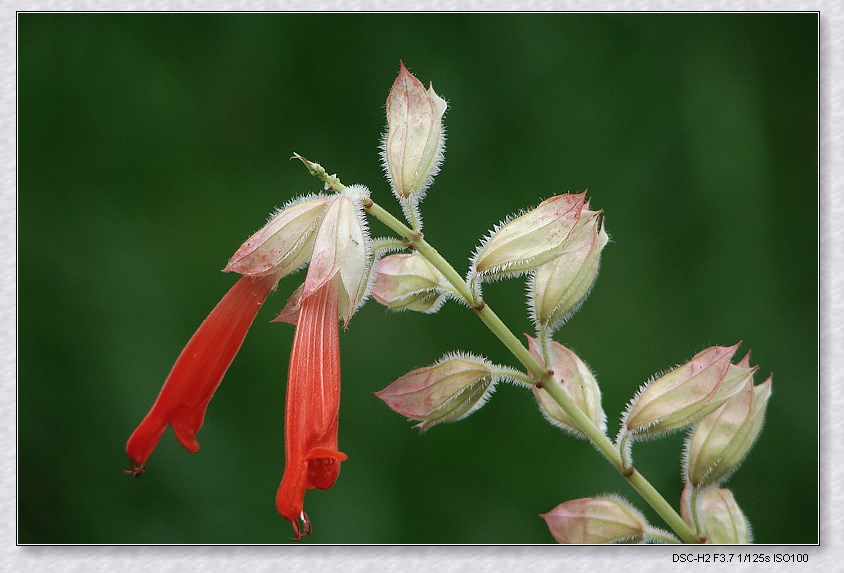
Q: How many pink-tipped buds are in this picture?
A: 10